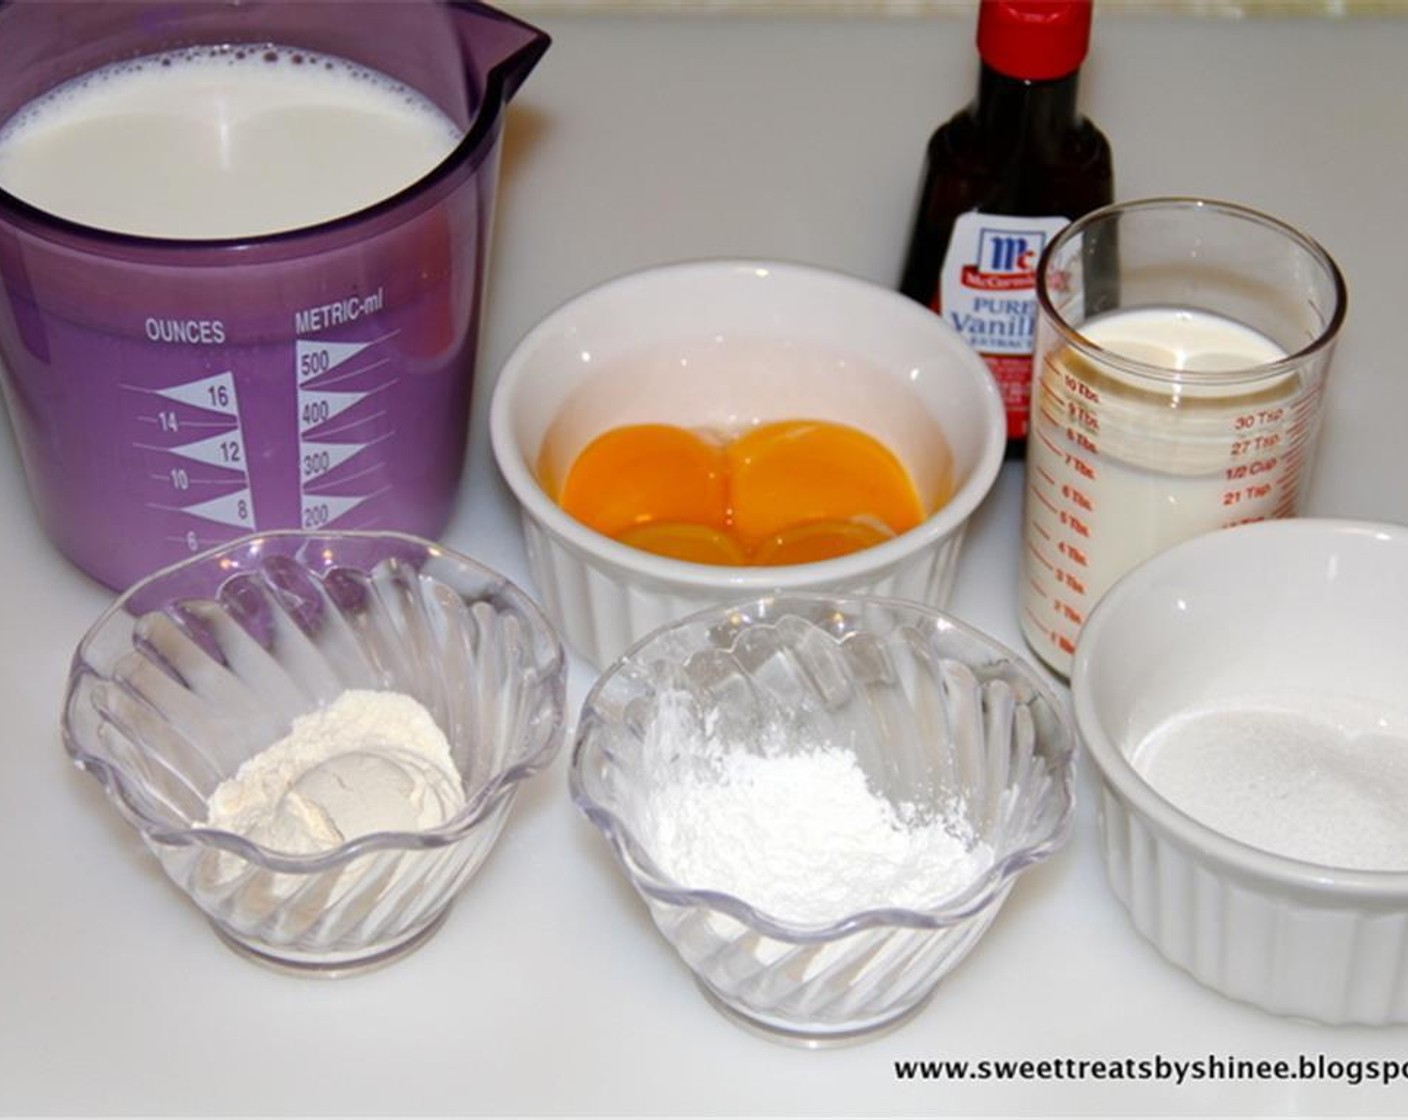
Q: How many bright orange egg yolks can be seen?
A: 4